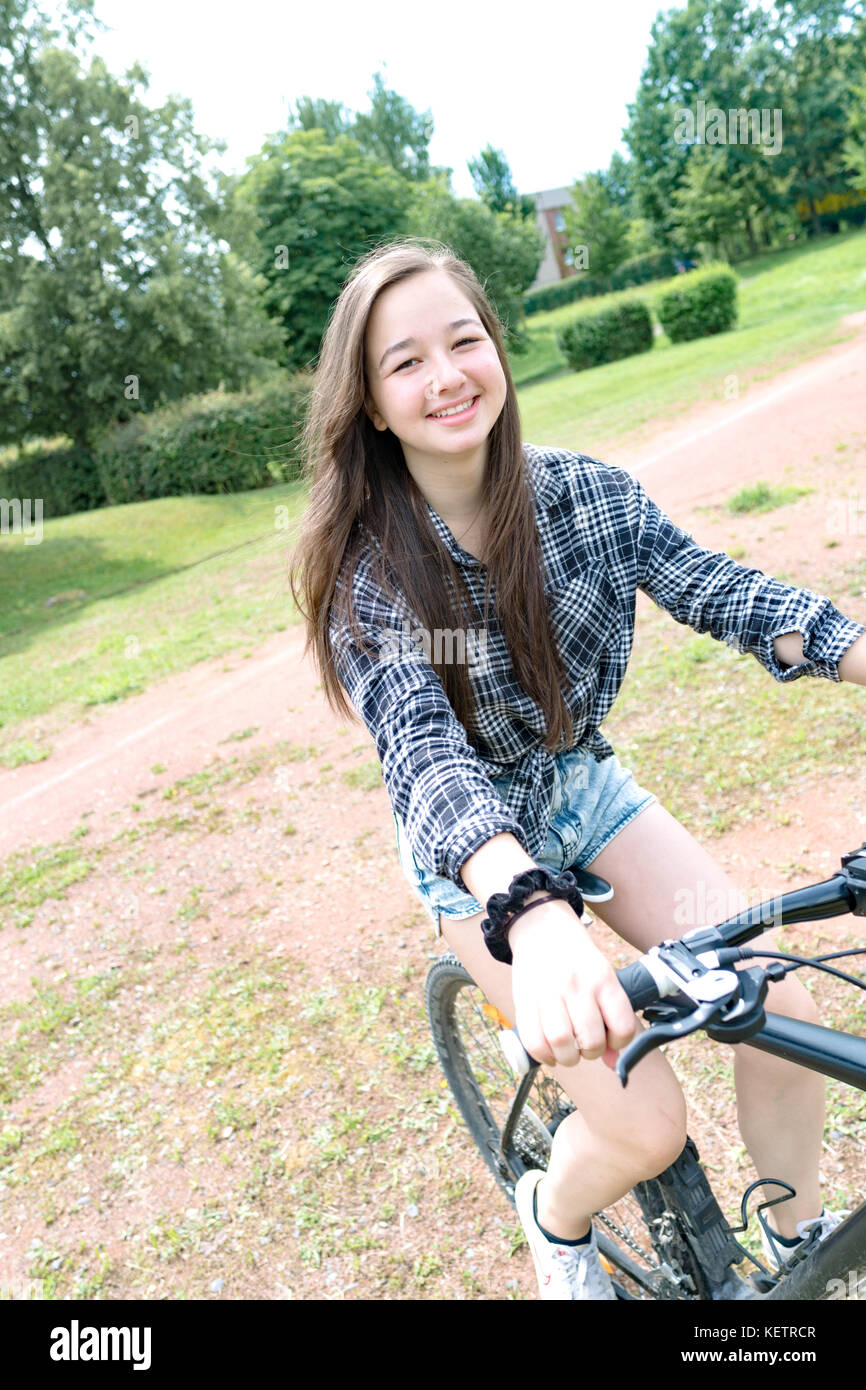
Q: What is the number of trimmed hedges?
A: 2